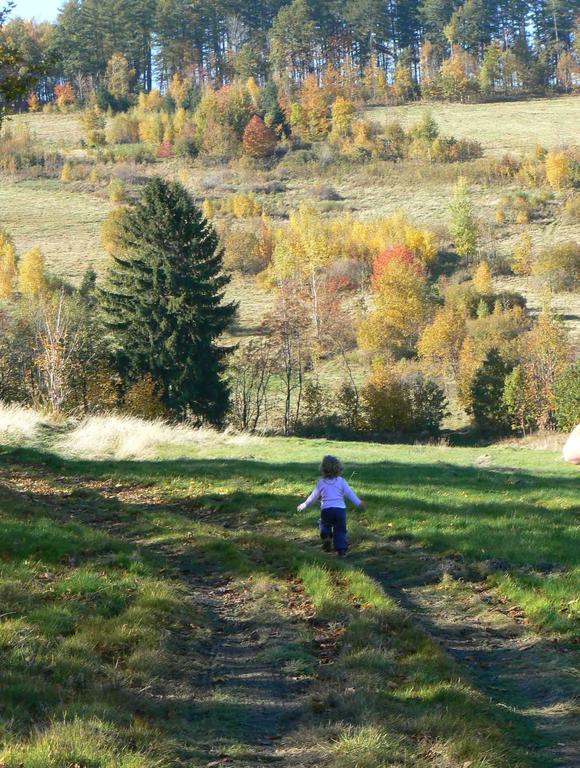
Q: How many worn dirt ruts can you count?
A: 2